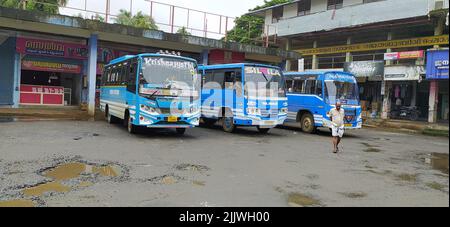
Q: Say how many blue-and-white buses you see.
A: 3